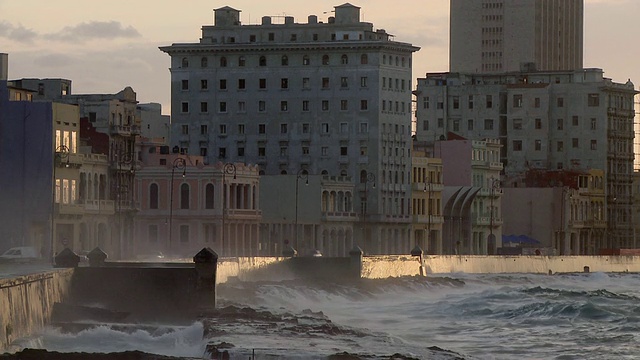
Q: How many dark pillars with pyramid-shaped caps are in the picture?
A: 6